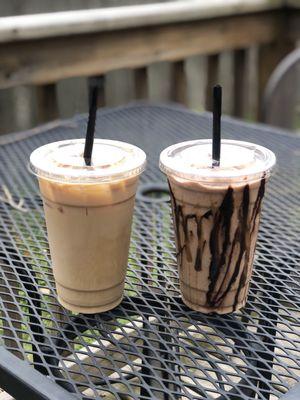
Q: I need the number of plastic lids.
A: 2